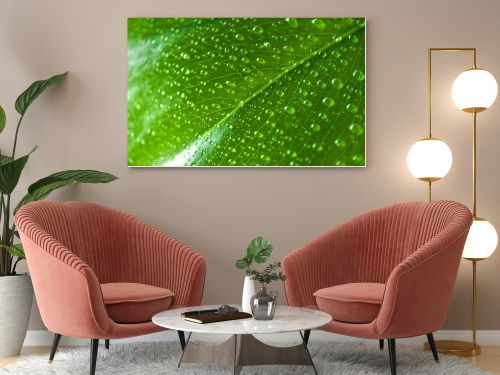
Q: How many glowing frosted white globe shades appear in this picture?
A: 3